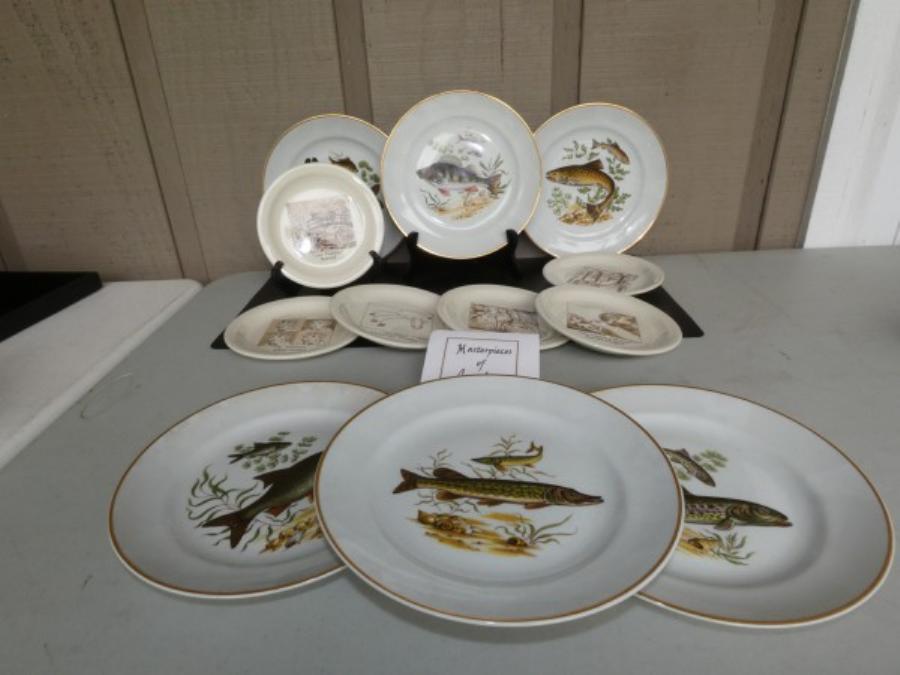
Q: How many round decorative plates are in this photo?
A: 12